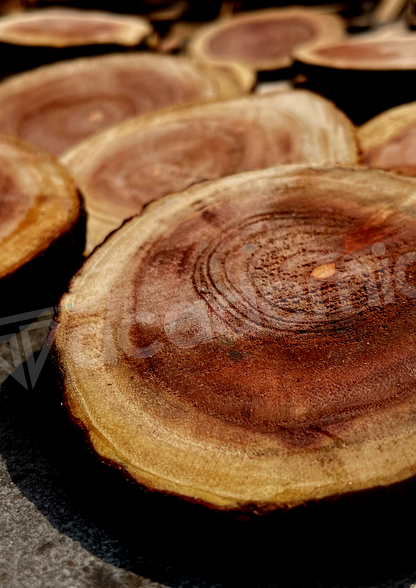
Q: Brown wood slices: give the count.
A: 8